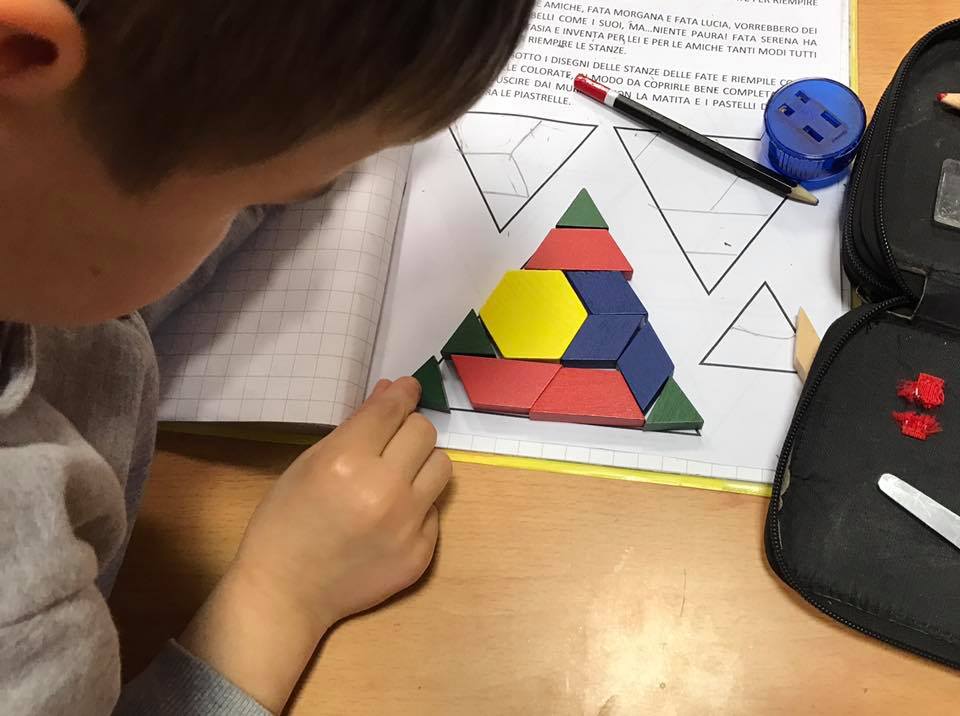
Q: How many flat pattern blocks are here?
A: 12